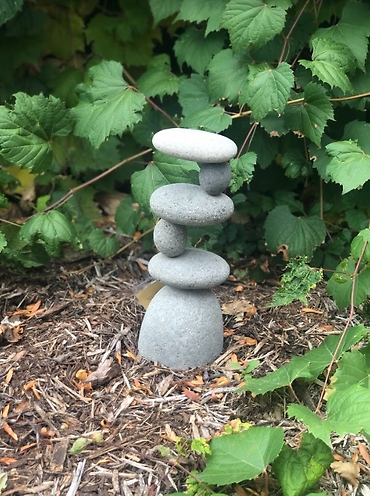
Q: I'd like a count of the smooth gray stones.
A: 6